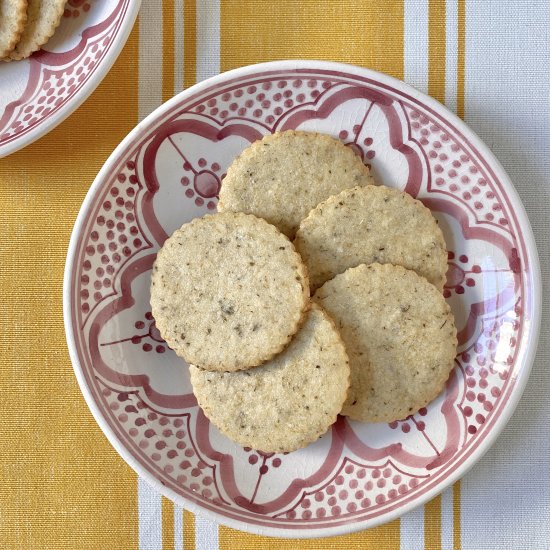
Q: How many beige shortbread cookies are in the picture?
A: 7